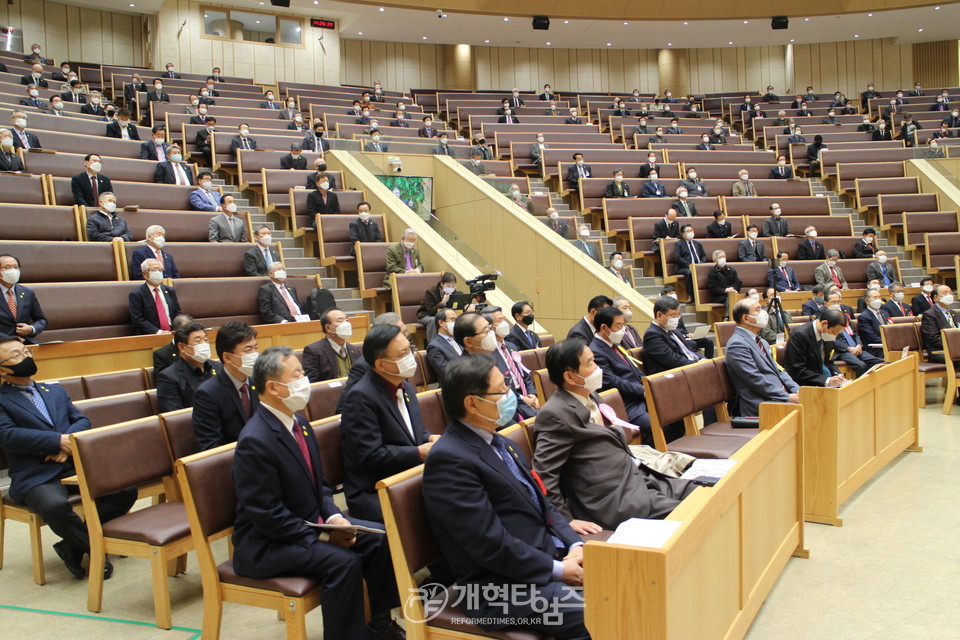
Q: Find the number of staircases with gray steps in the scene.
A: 3